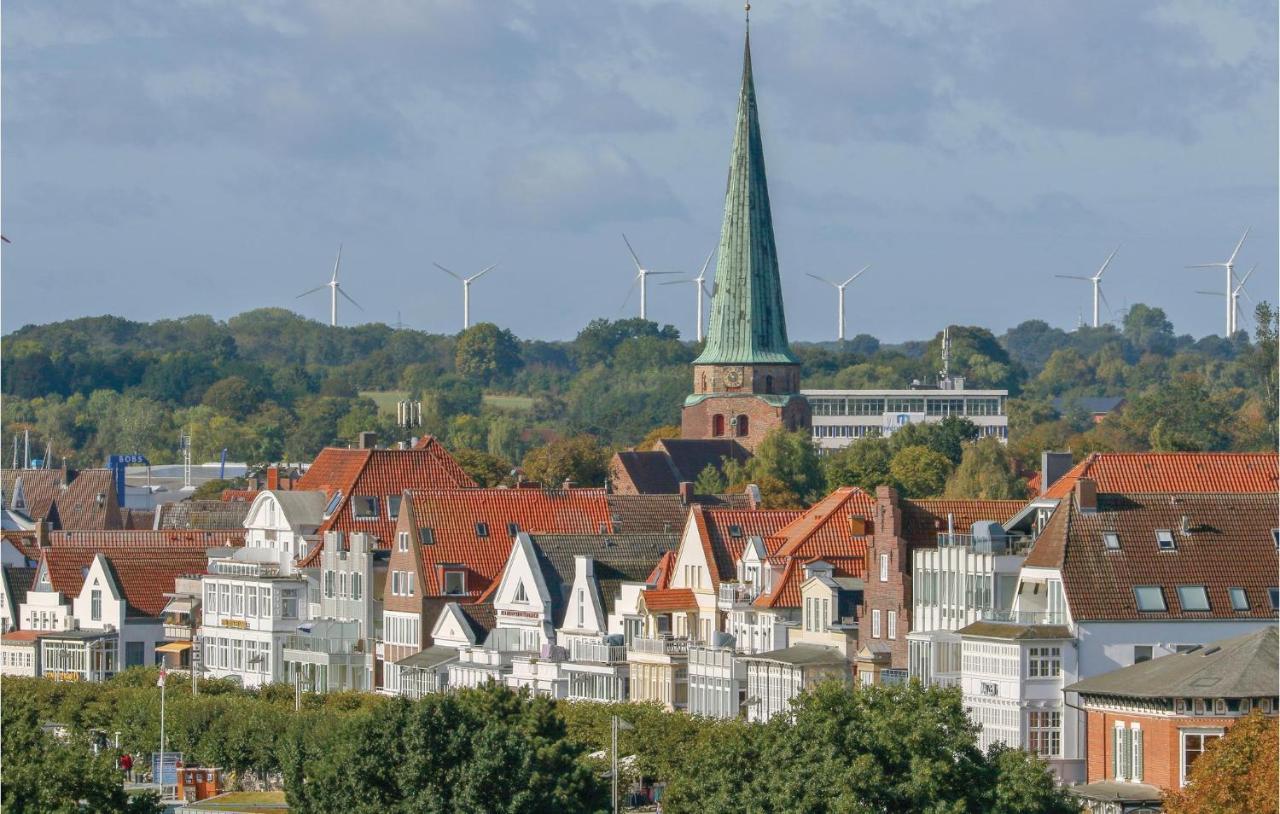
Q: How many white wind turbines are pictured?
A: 8